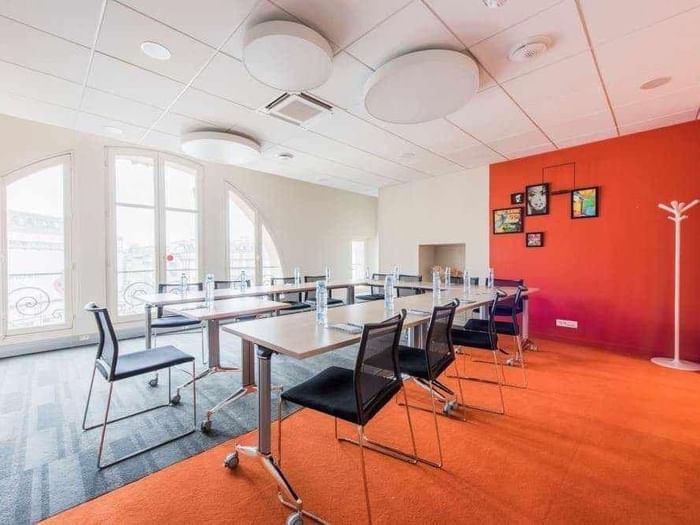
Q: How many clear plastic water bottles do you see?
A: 13